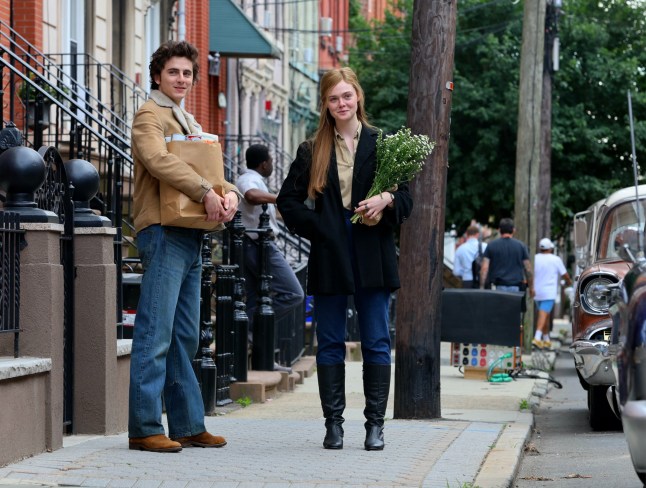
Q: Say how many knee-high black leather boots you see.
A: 2